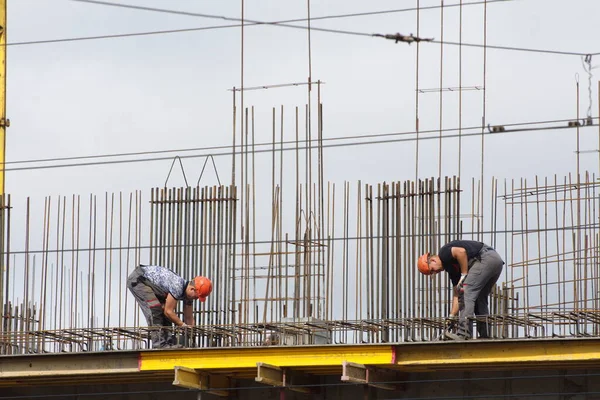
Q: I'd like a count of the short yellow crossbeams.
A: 3